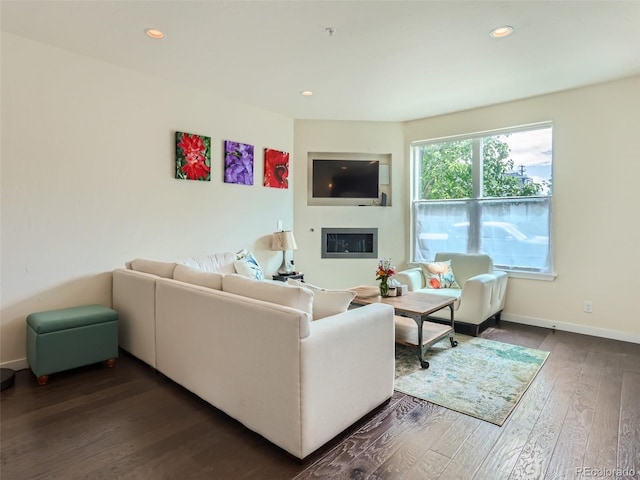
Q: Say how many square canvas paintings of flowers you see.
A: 3